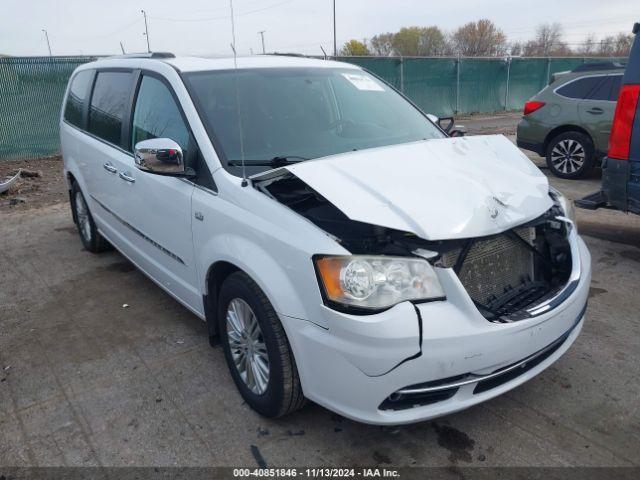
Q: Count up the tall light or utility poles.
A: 4